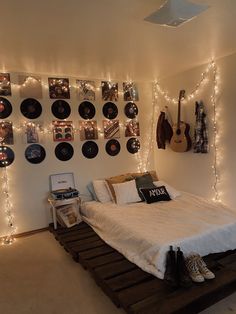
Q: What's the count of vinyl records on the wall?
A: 12